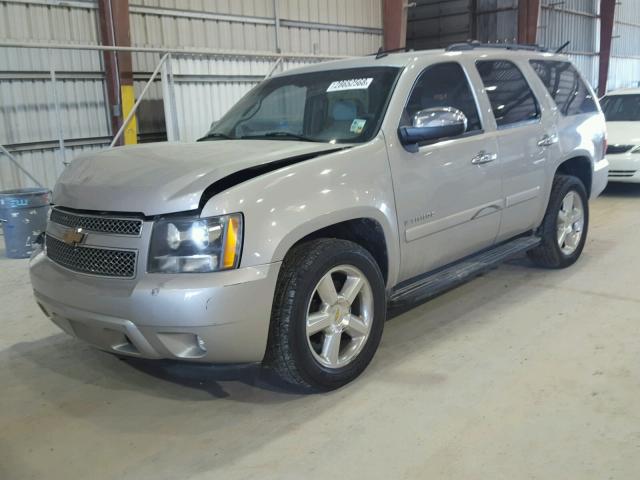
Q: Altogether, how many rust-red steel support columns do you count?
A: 4